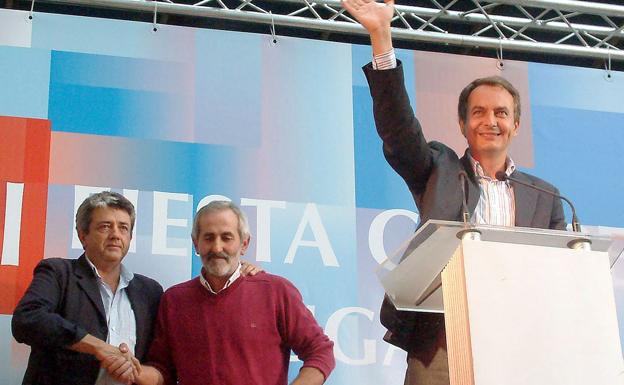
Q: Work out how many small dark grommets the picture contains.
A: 5